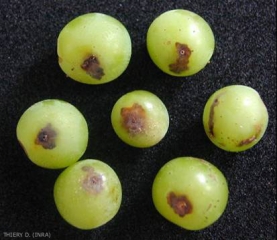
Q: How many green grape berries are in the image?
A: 7